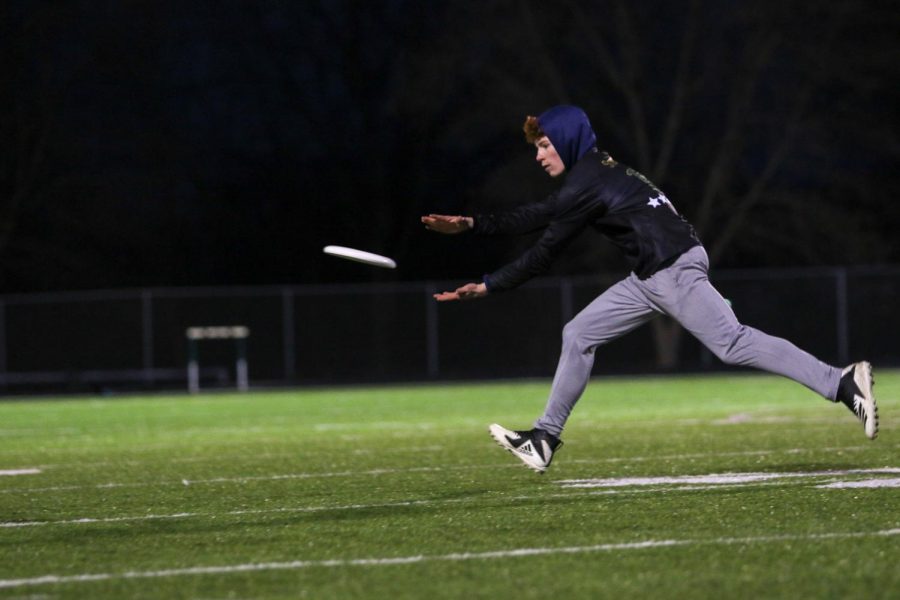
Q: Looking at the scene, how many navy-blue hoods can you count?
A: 1